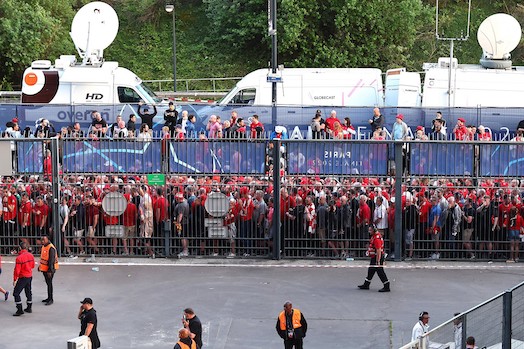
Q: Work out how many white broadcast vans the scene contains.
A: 3